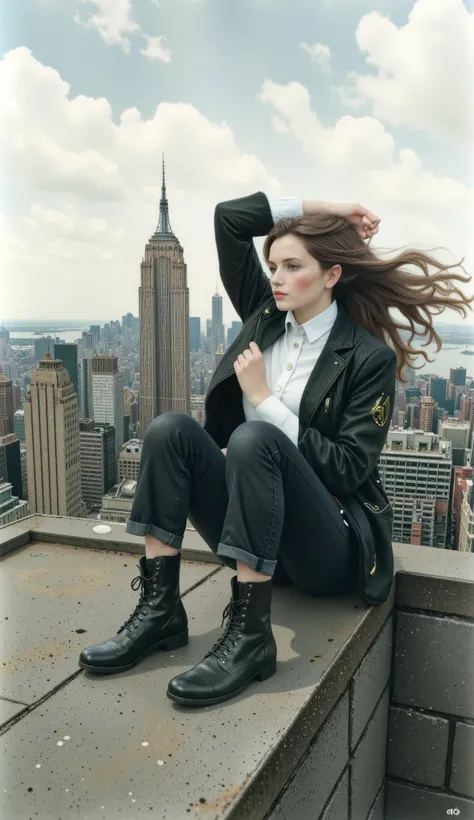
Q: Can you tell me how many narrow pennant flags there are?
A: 0